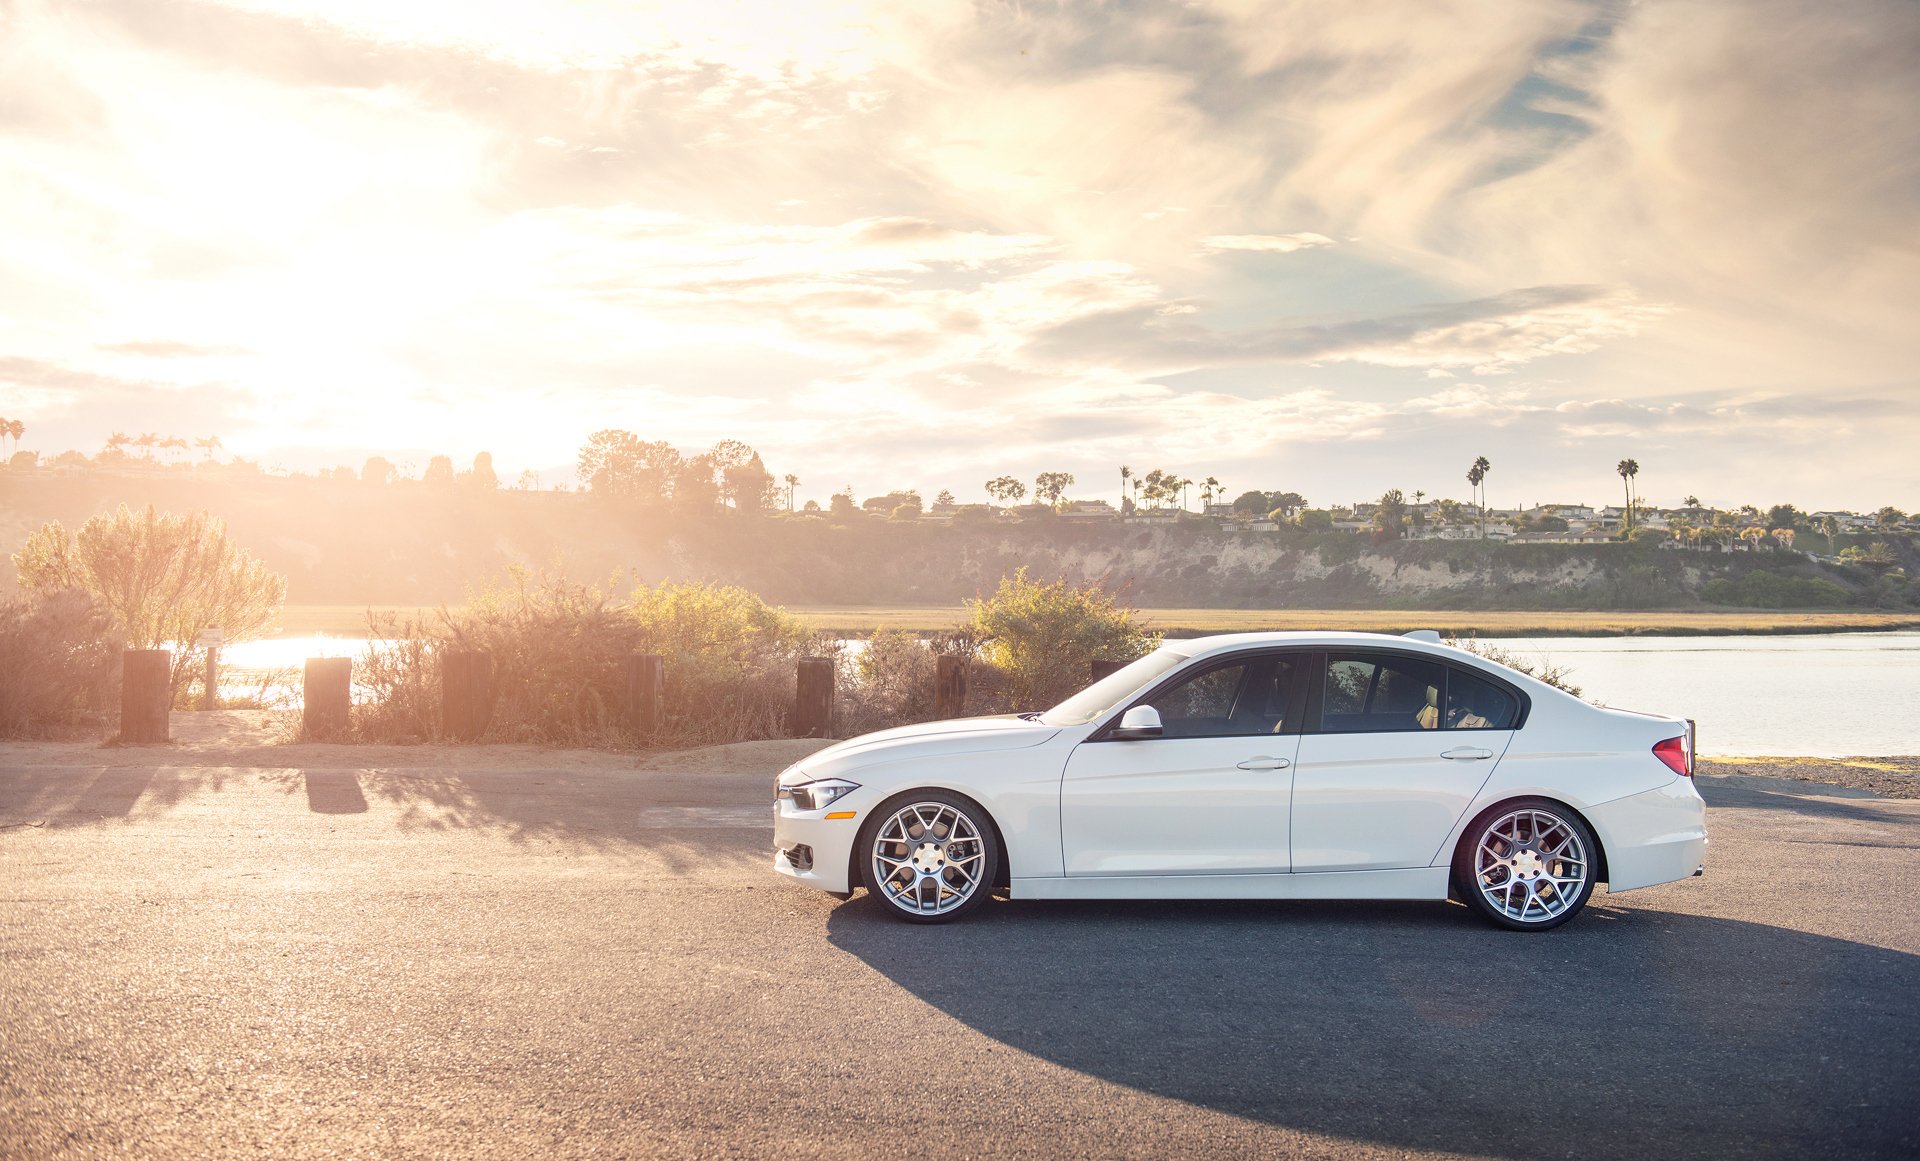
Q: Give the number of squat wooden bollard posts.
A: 7